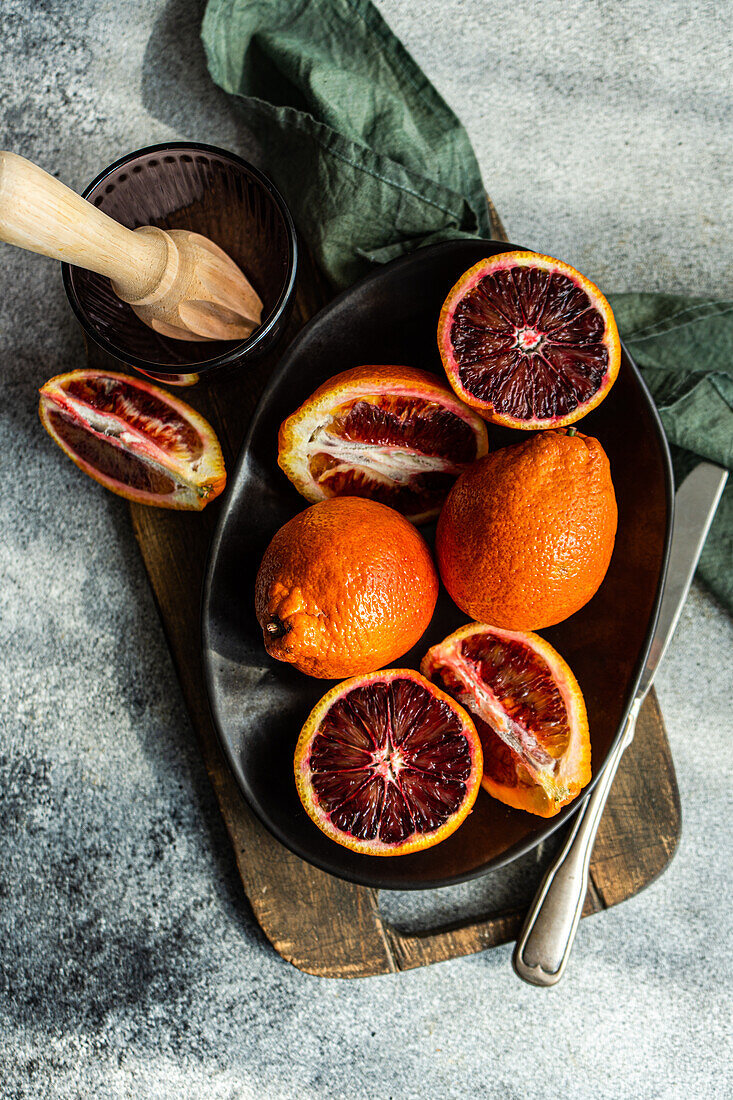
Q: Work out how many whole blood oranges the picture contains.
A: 2